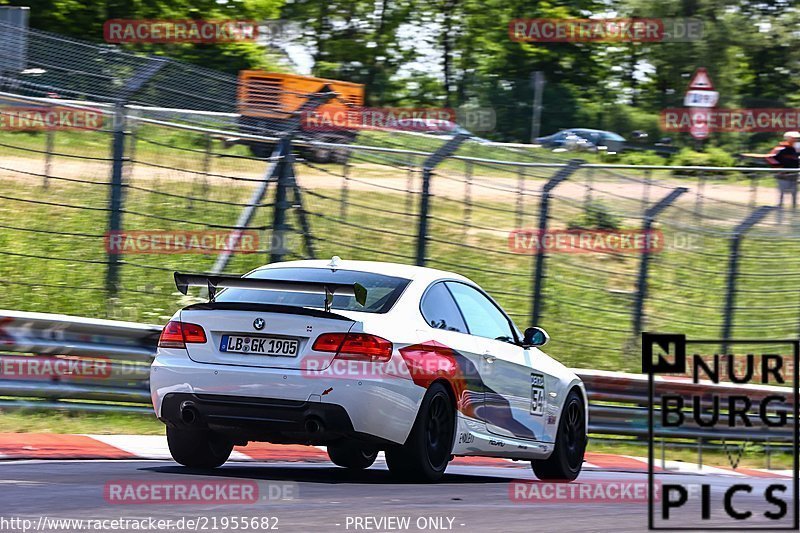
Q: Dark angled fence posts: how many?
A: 6